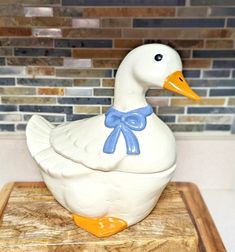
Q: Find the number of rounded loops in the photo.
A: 2